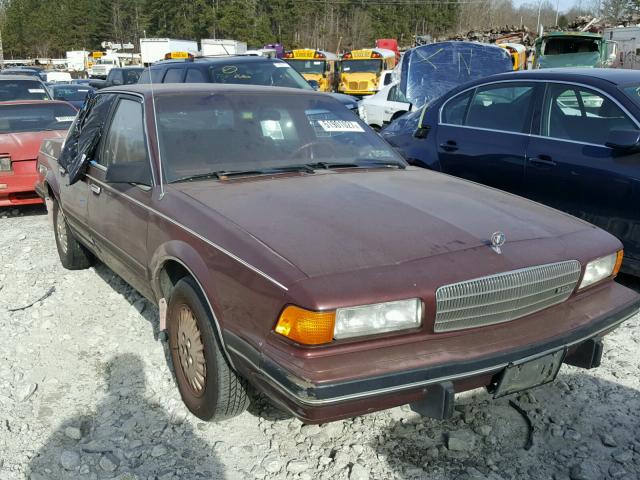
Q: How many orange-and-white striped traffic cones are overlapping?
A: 0